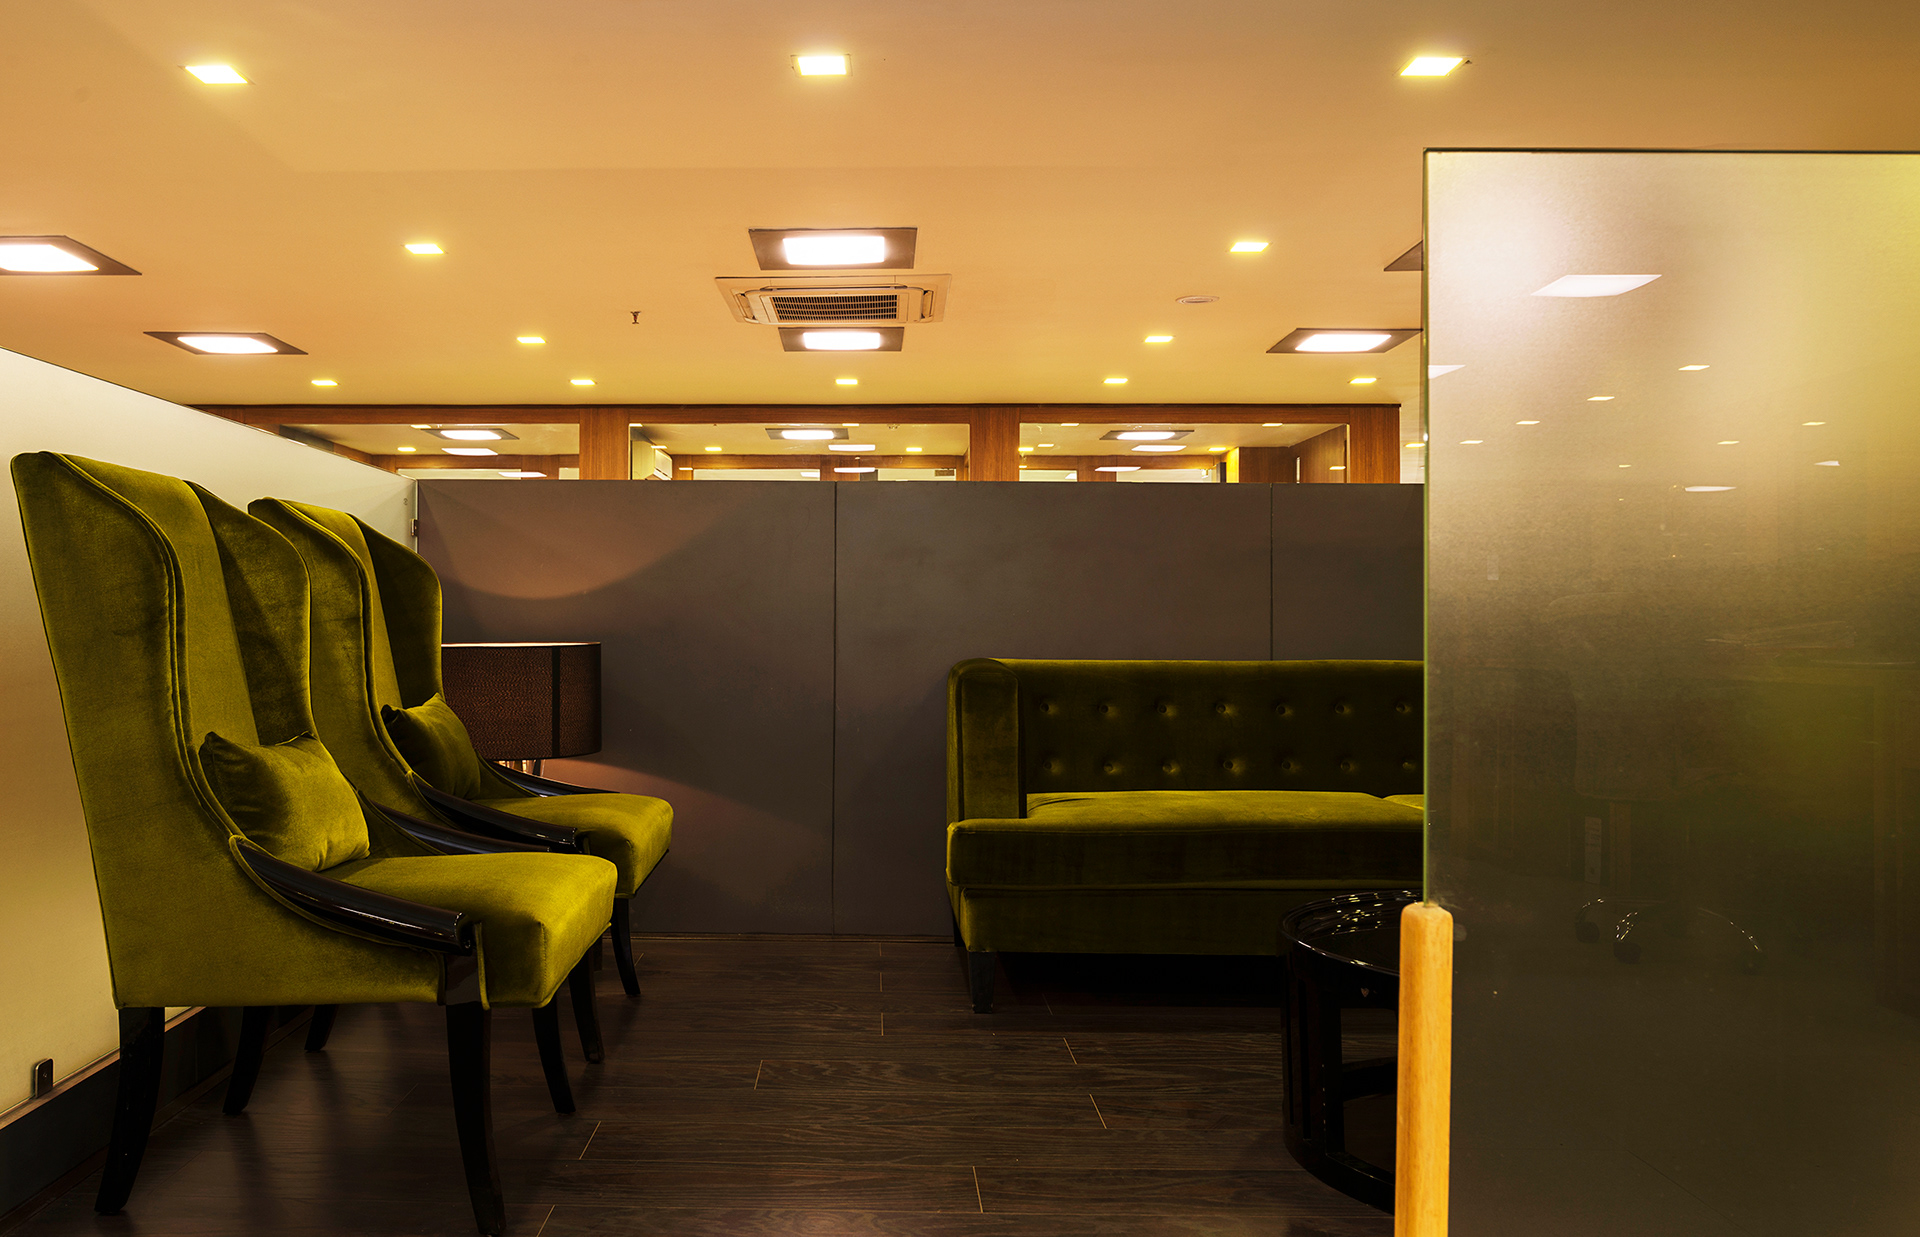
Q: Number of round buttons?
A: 14